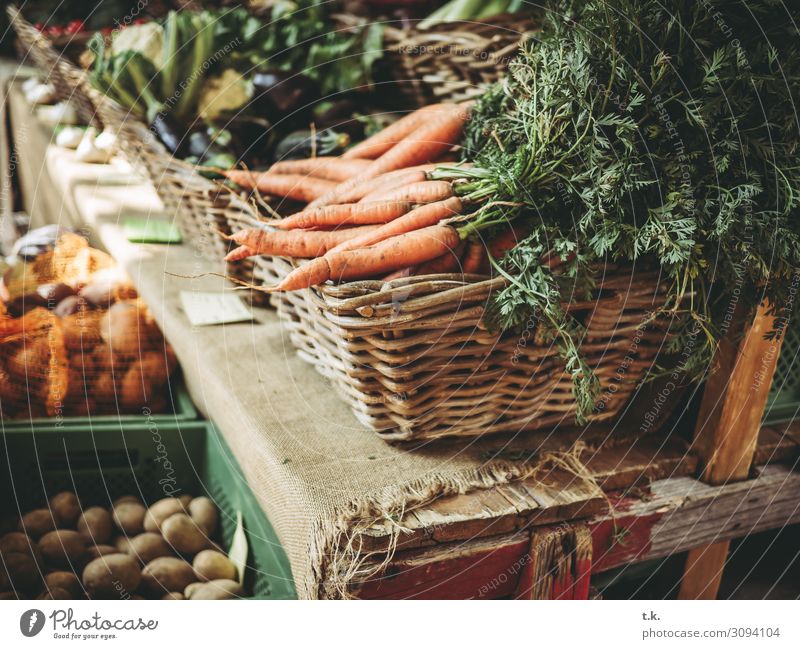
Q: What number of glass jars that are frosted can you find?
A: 0